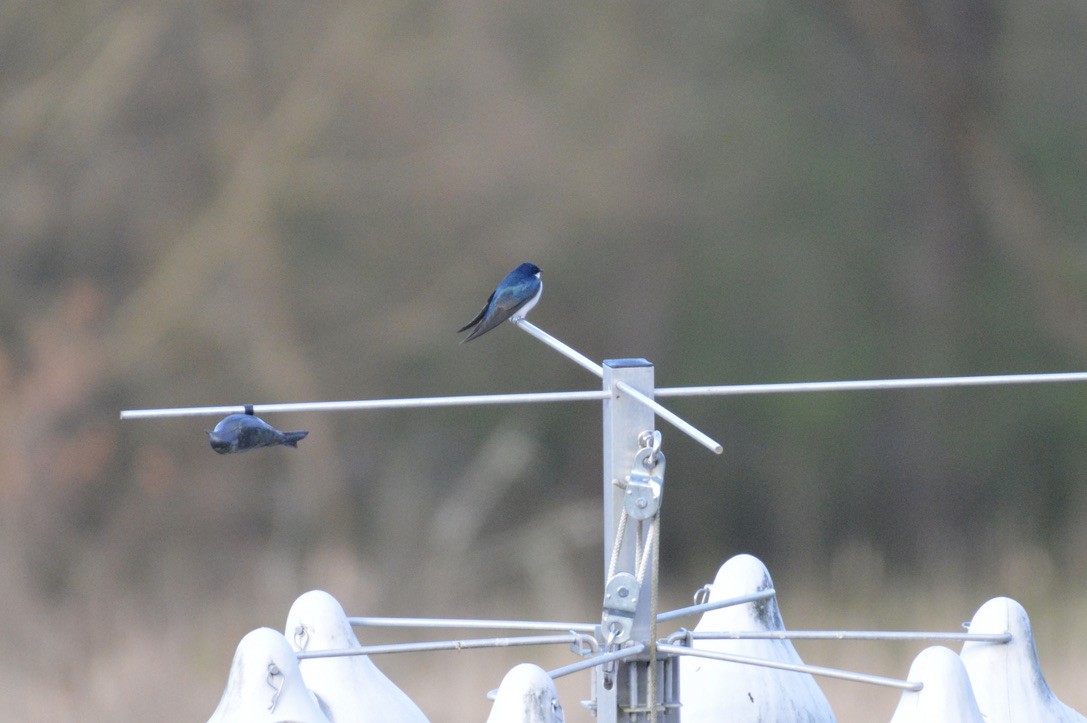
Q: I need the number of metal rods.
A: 8